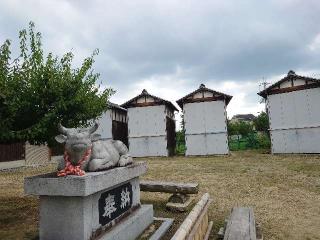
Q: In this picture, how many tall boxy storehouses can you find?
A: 4